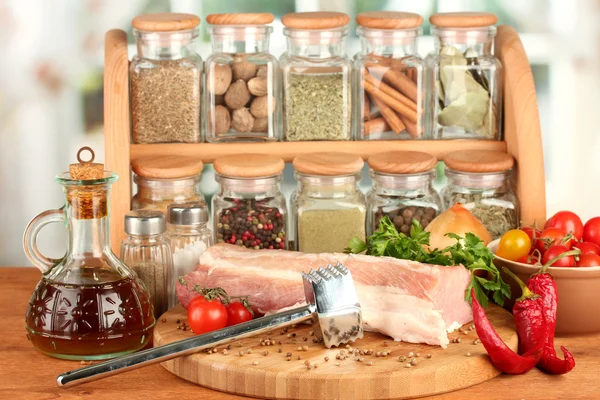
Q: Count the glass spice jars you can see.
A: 10